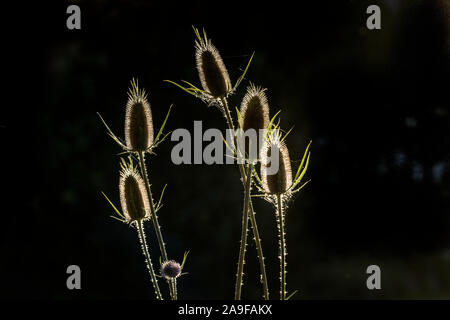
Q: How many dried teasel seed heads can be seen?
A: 5